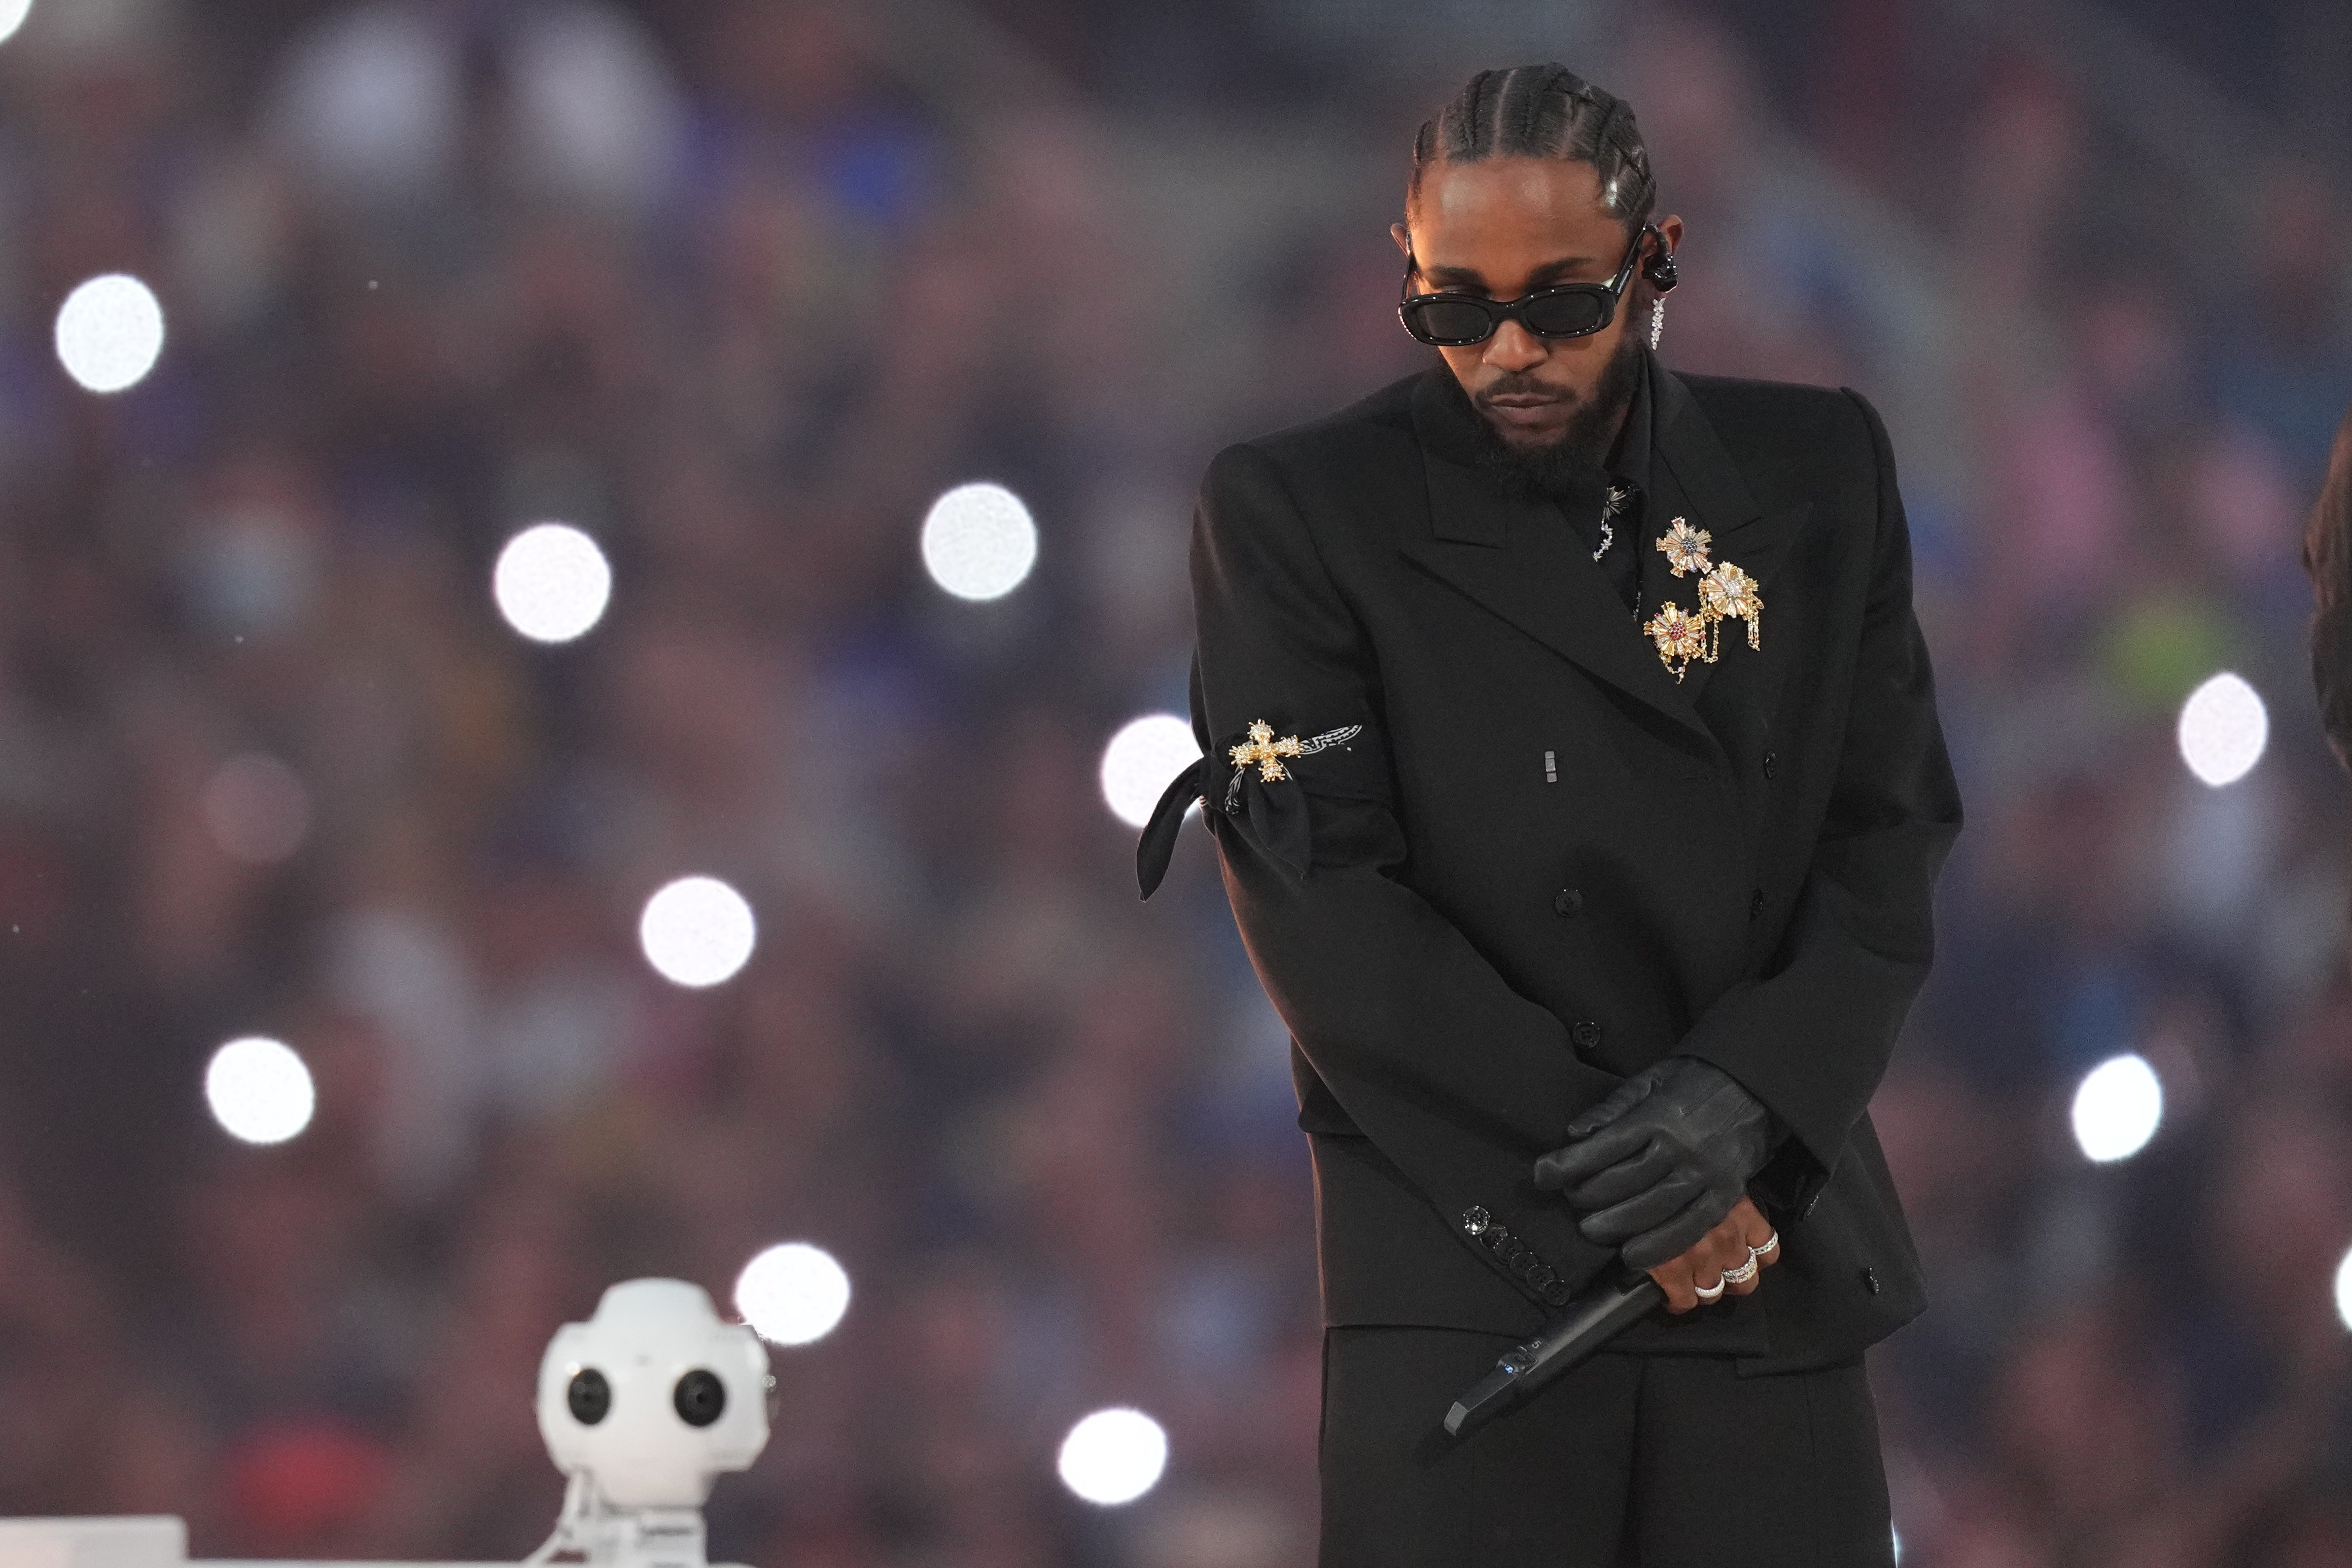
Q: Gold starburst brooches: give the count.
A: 3